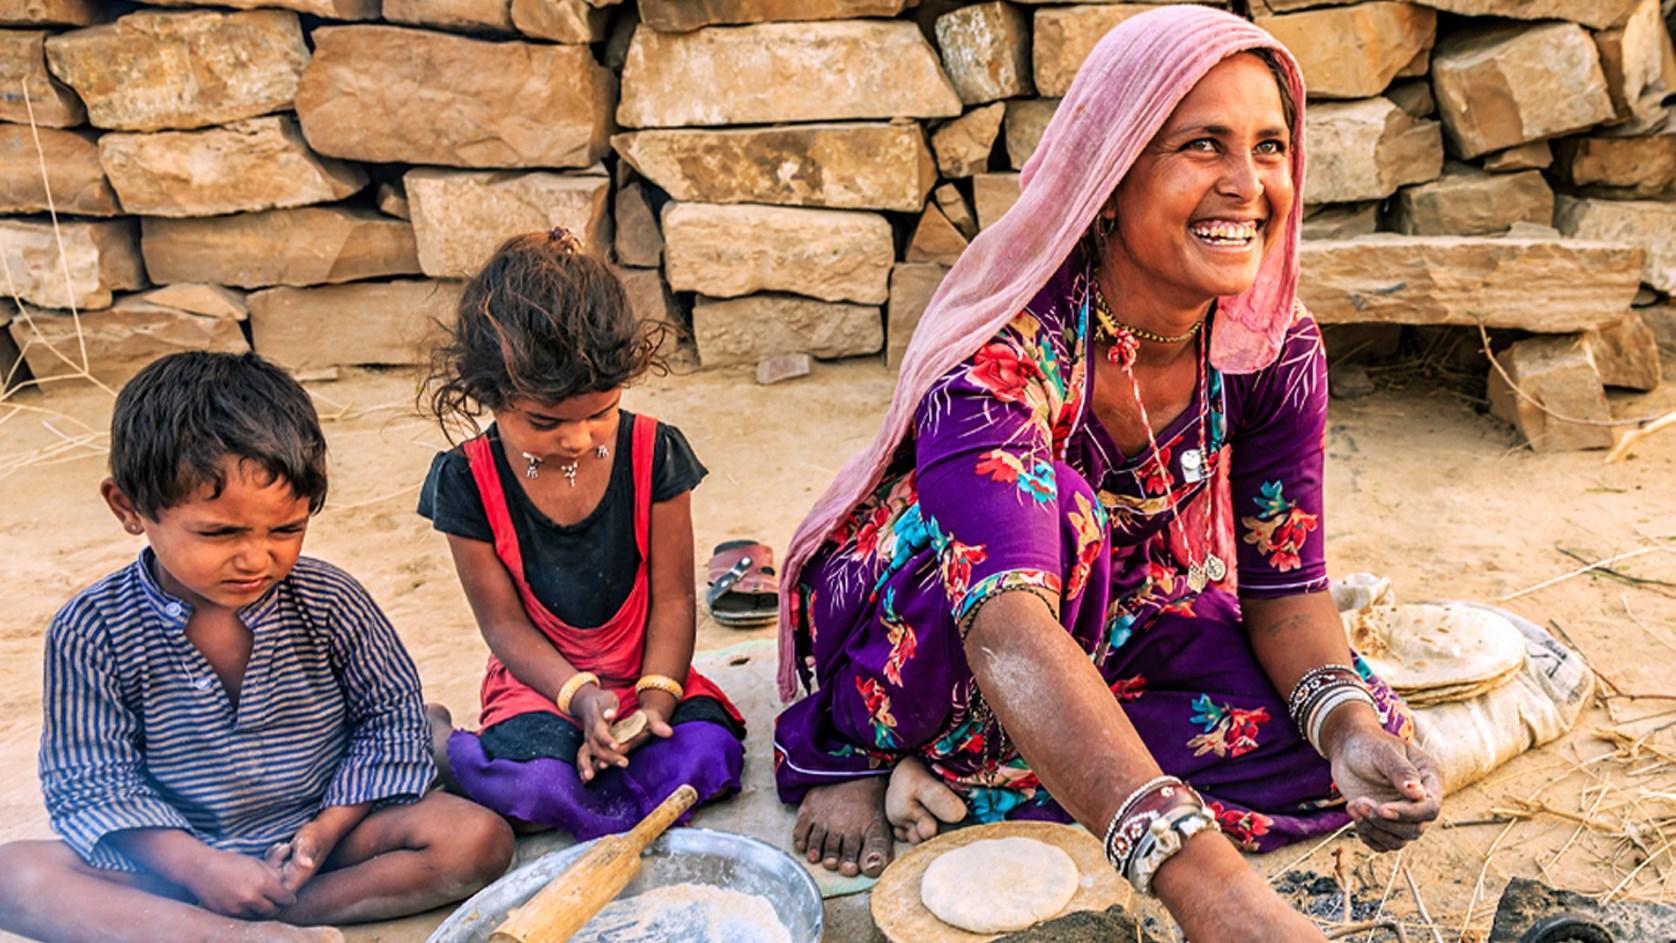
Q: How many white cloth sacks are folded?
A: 1